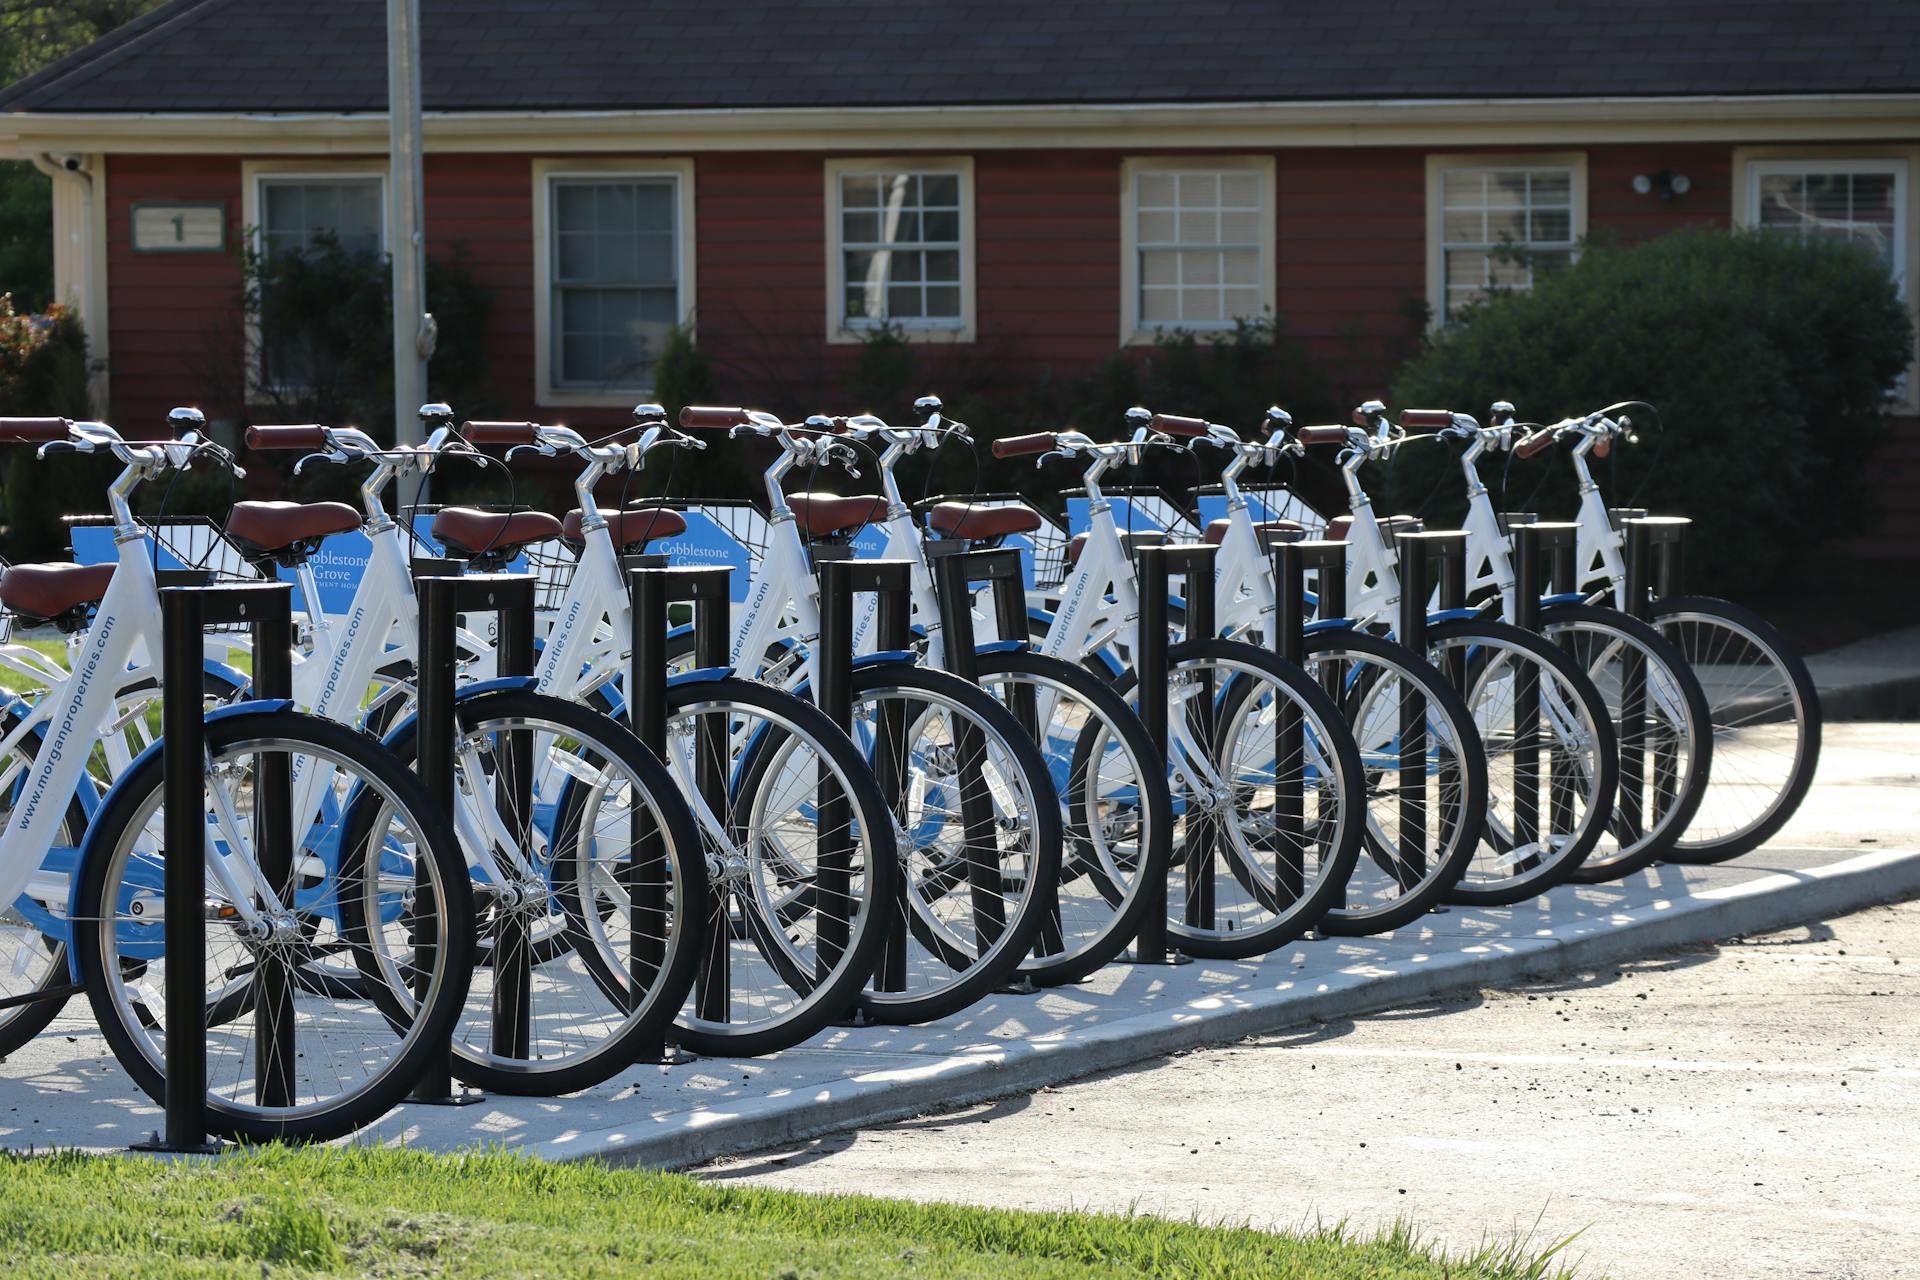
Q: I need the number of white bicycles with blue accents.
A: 10